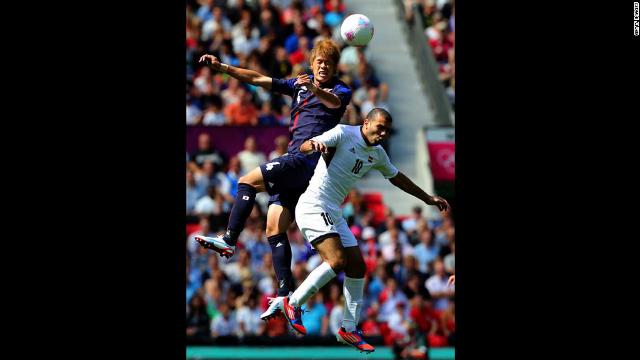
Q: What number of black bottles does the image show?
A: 0